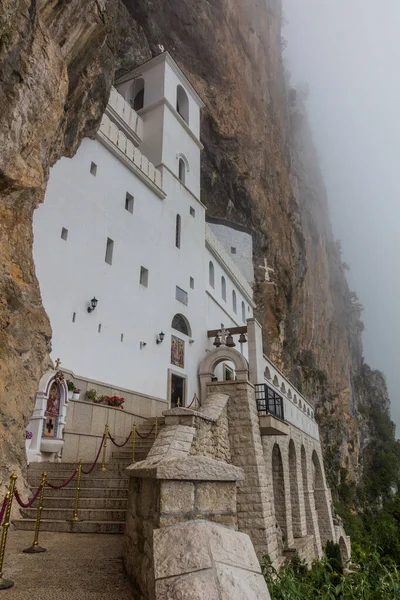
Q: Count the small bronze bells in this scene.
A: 3